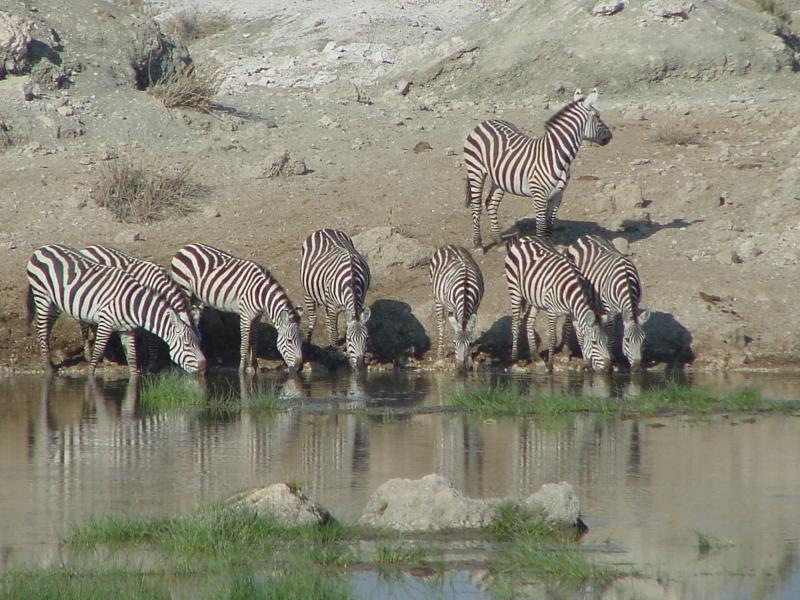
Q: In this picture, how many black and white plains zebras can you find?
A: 8